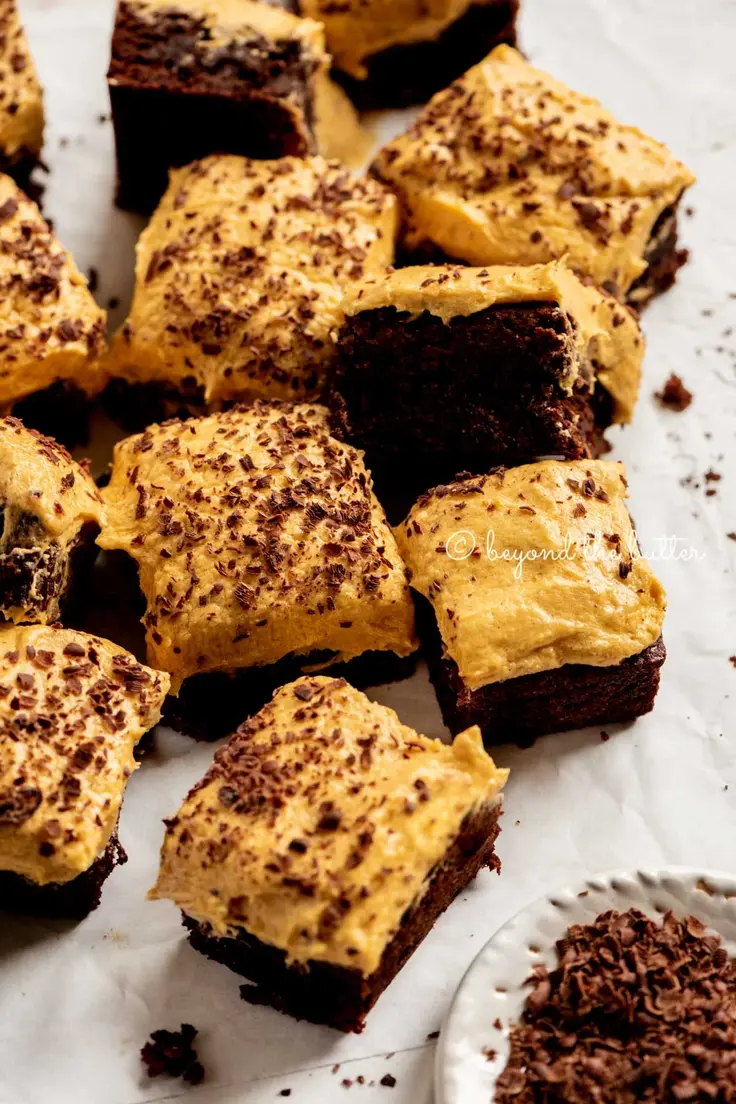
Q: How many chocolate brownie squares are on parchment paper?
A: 12